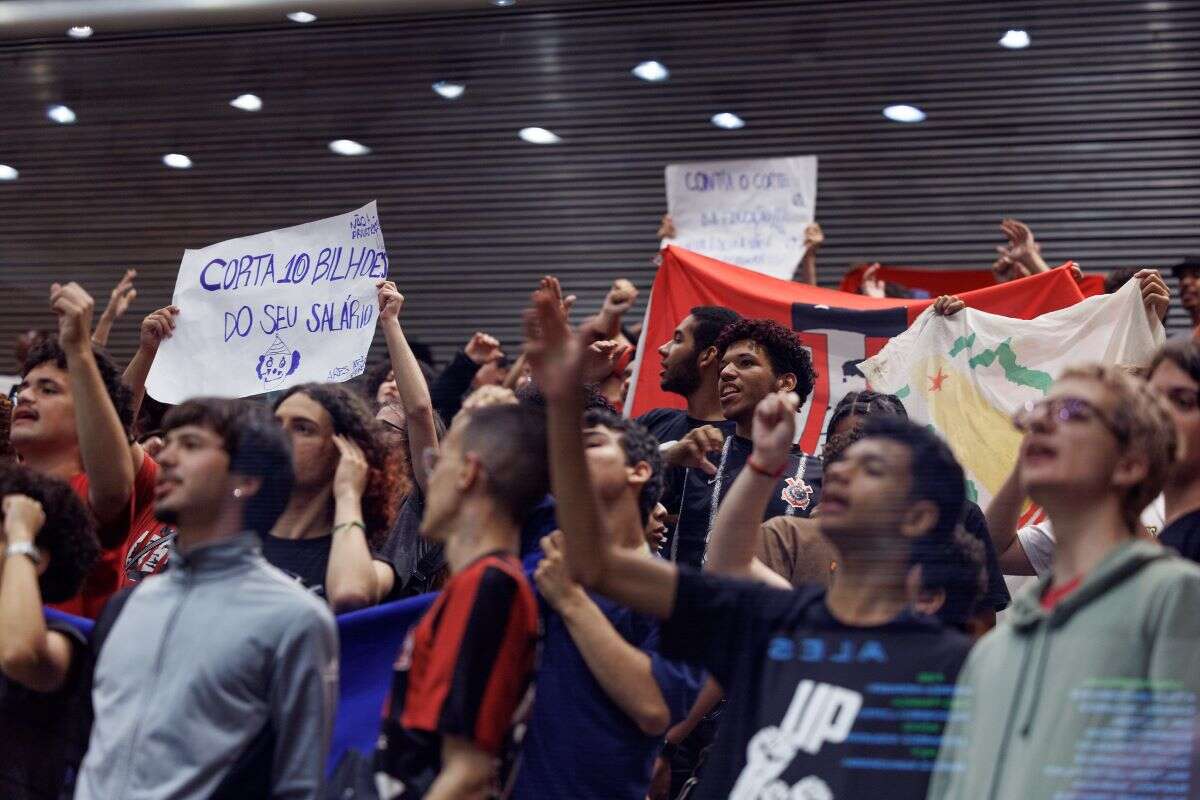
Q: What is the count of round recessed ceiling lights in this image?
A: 14